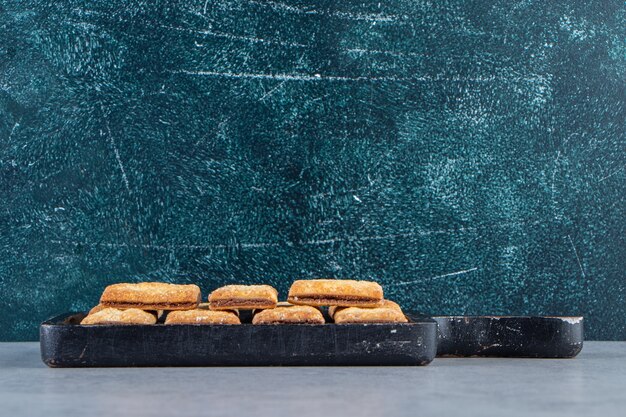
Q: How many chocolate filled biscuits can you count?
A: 7